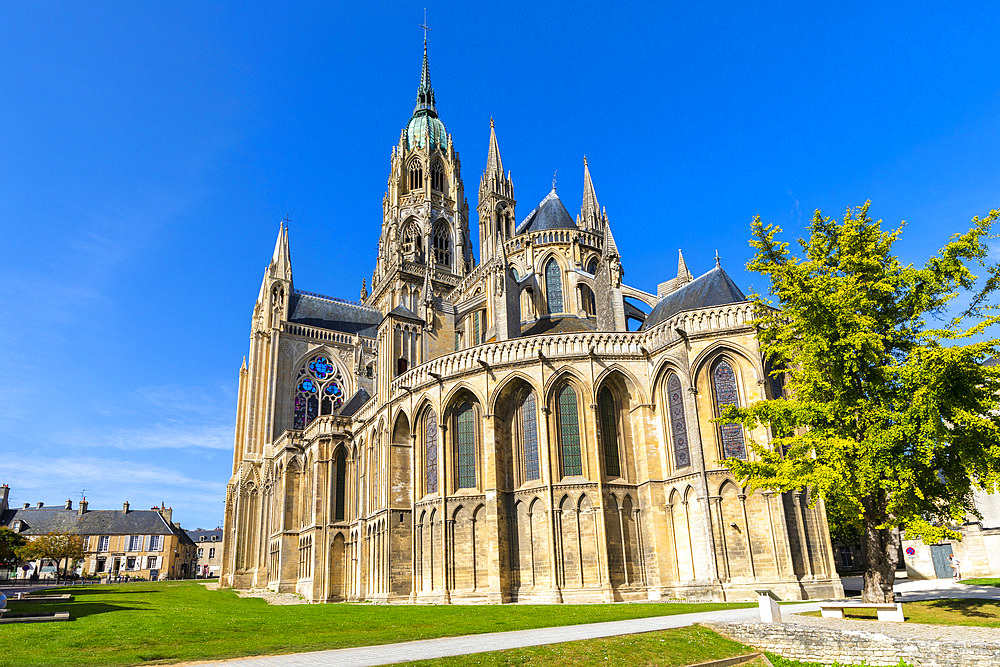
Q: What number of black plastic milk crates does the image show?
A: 0